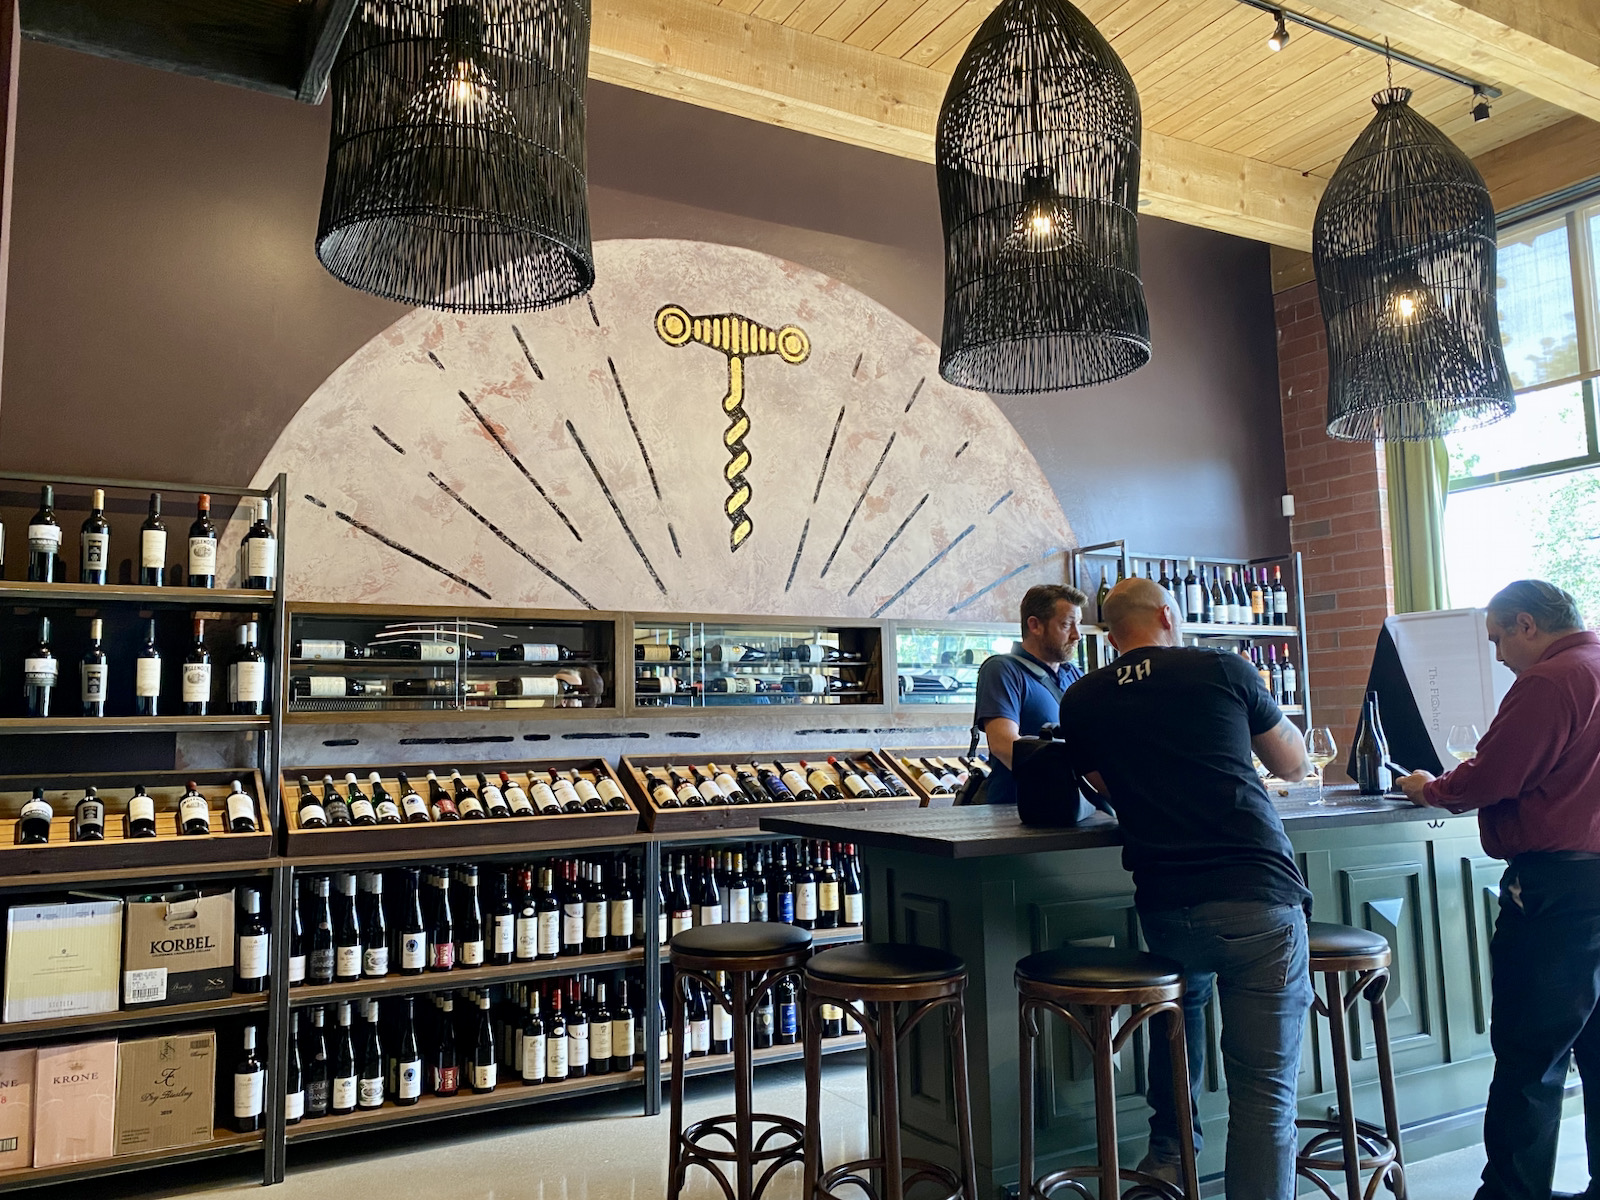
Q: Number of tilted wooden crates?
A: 4